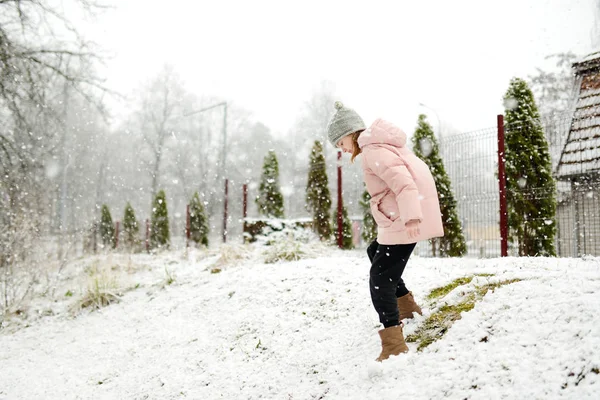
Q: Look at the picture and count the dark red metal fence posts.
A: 7